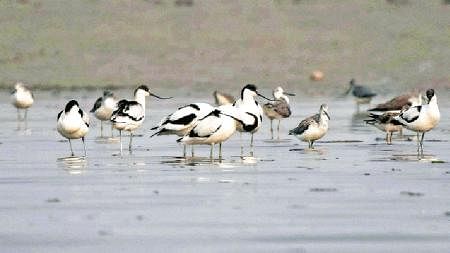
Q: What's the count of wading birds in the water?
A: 14